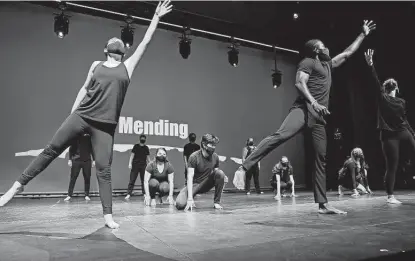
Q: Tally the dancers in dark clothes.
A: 11